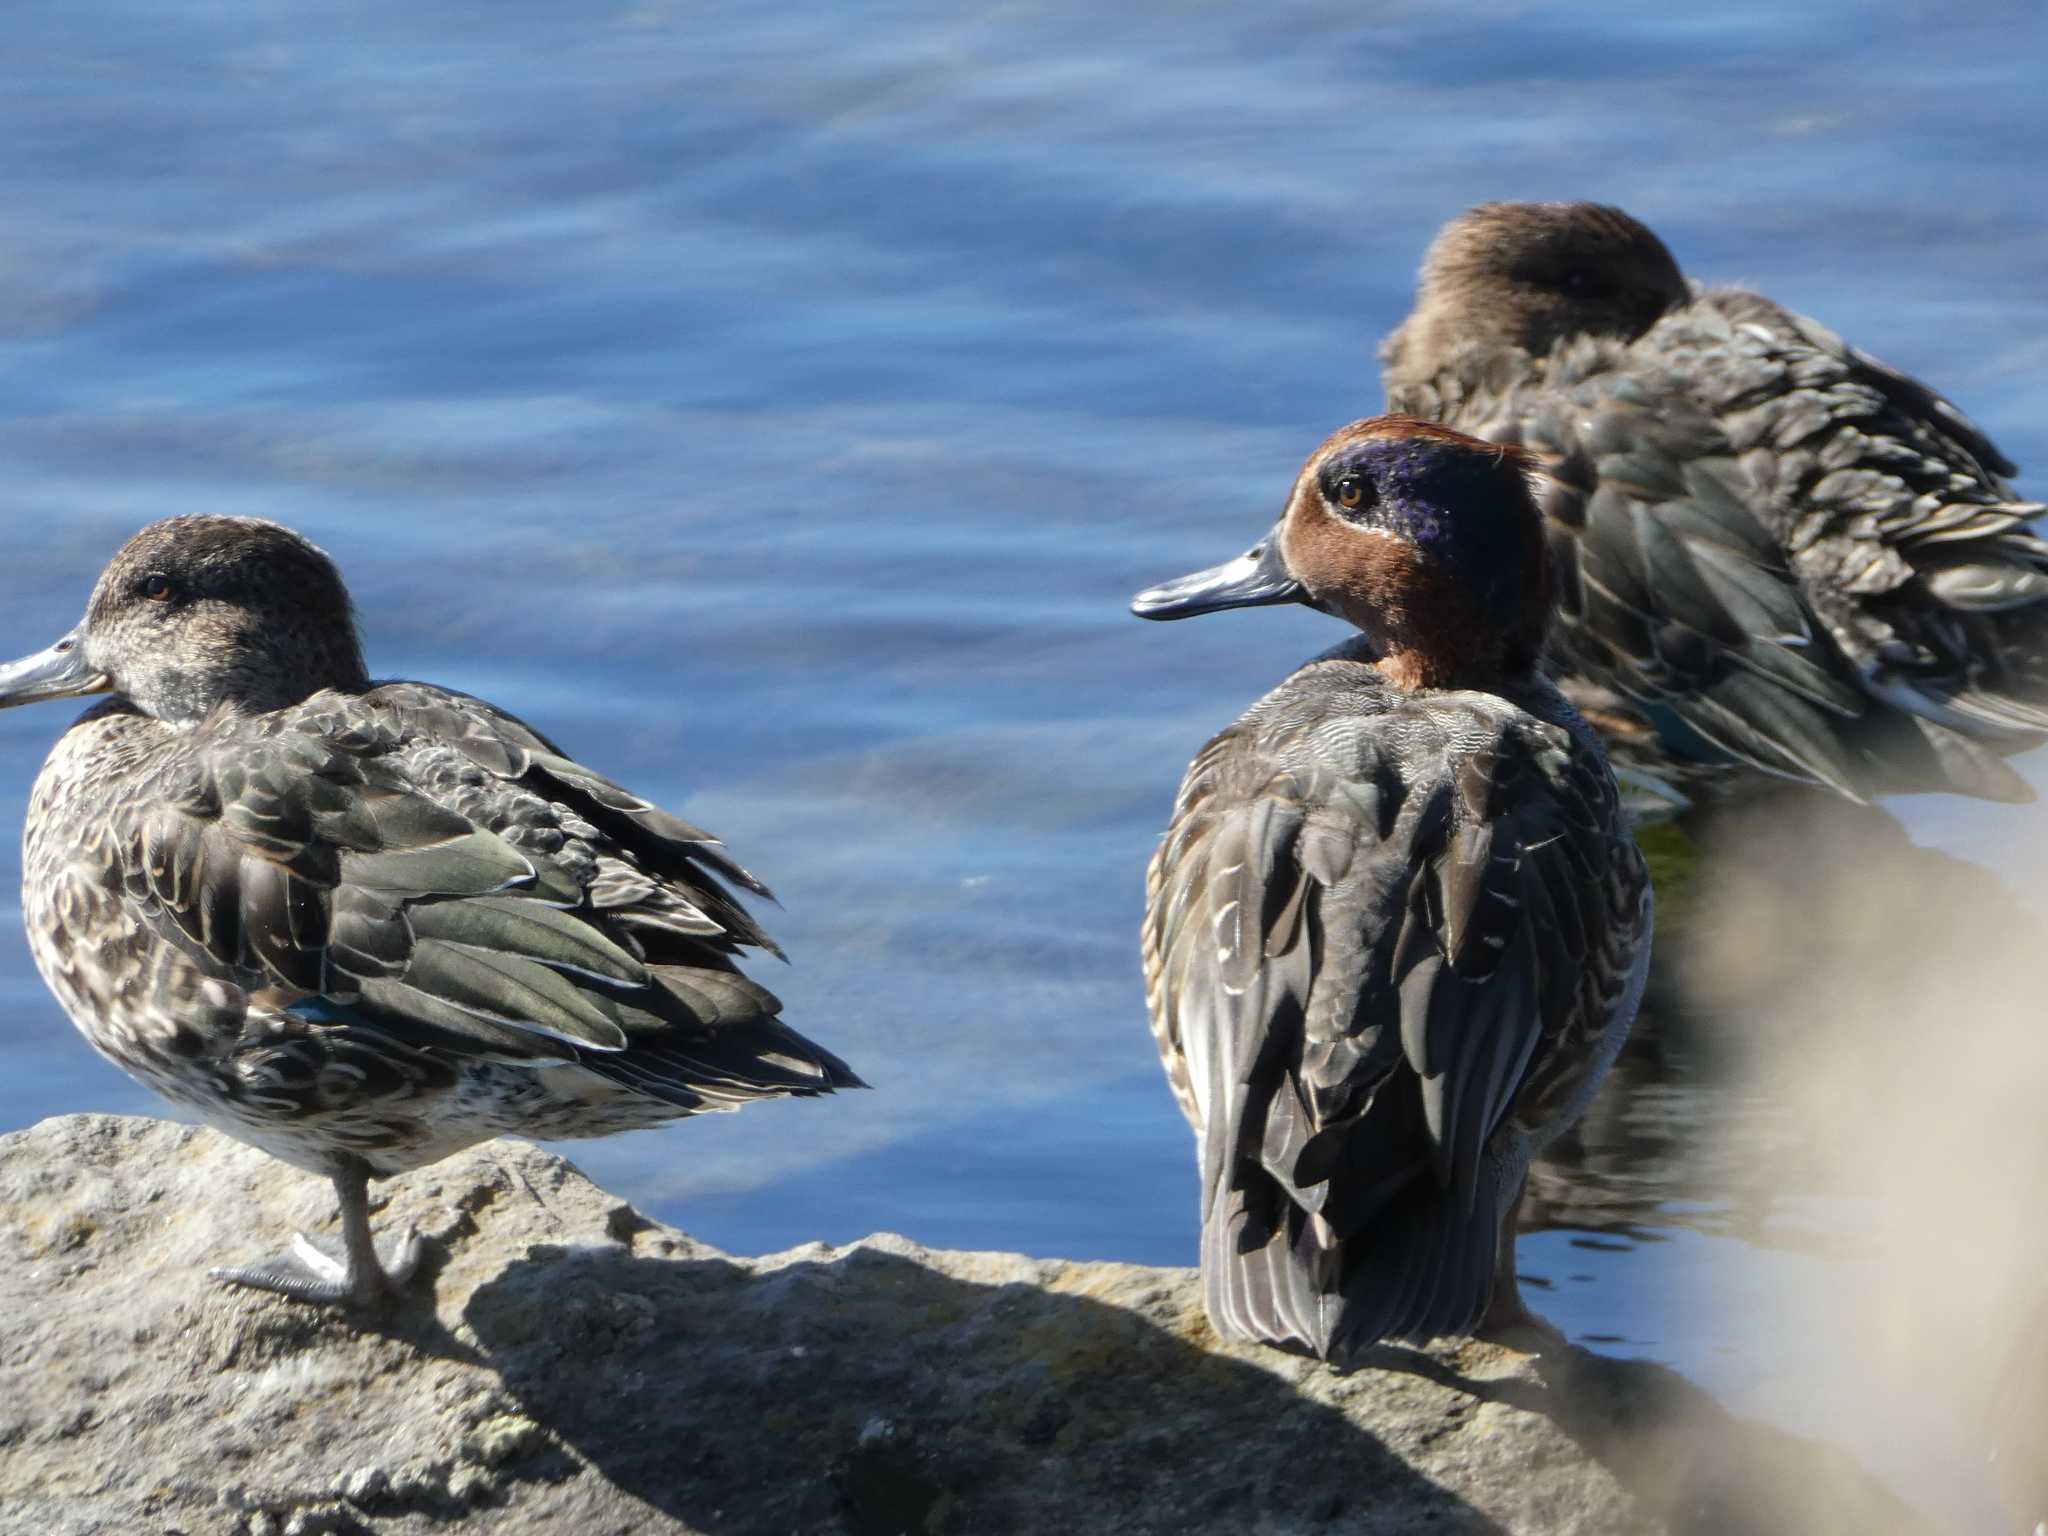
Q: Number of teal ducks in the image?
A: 3